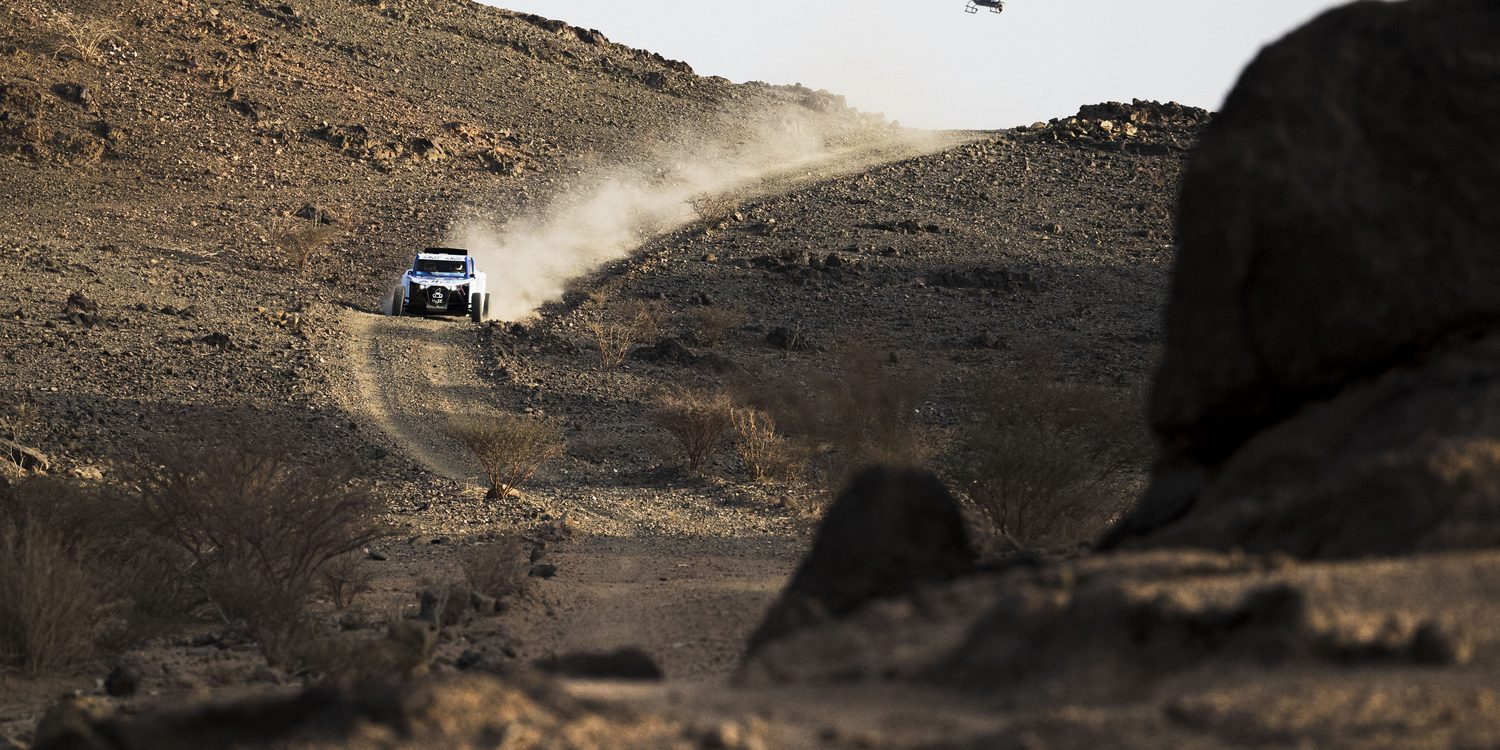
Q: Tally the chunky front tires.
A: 2